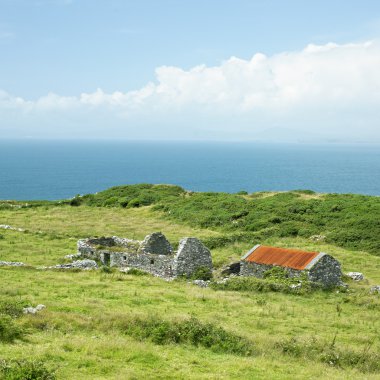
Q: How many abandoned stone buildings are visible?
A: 2